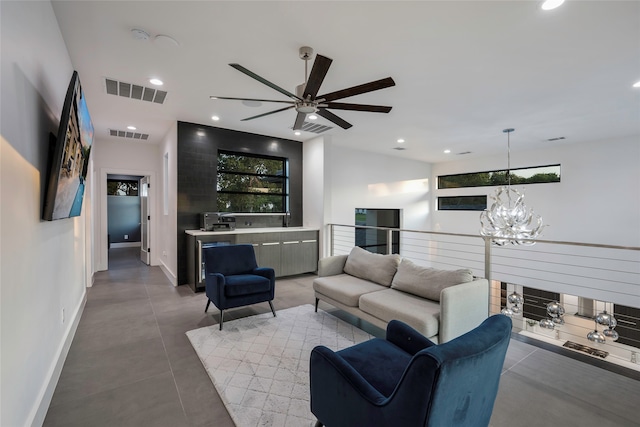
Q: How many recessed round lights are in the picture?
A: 9